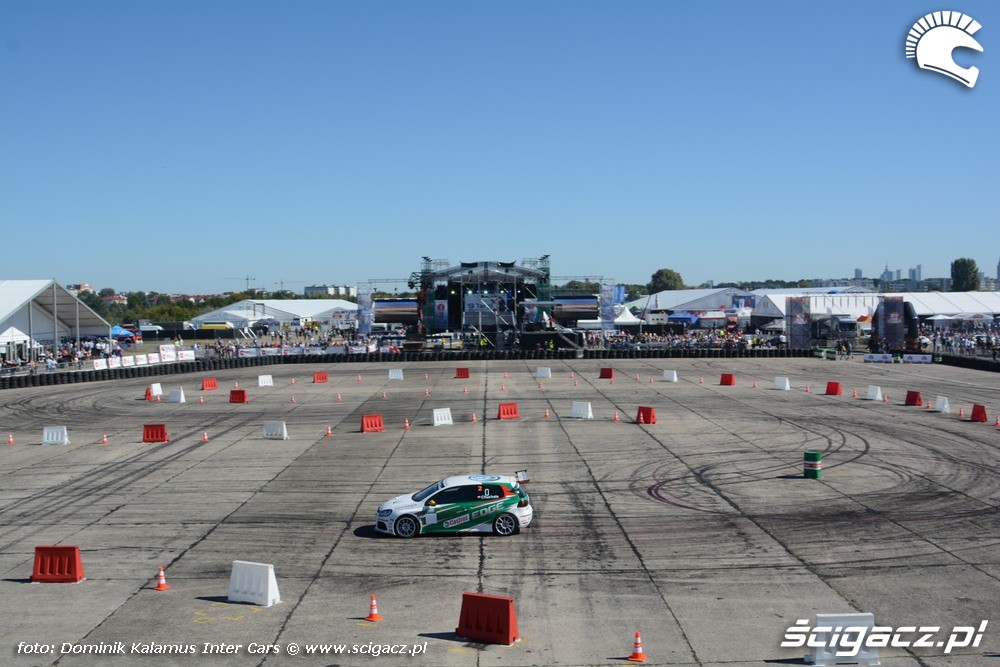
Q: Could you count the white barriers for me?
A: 15